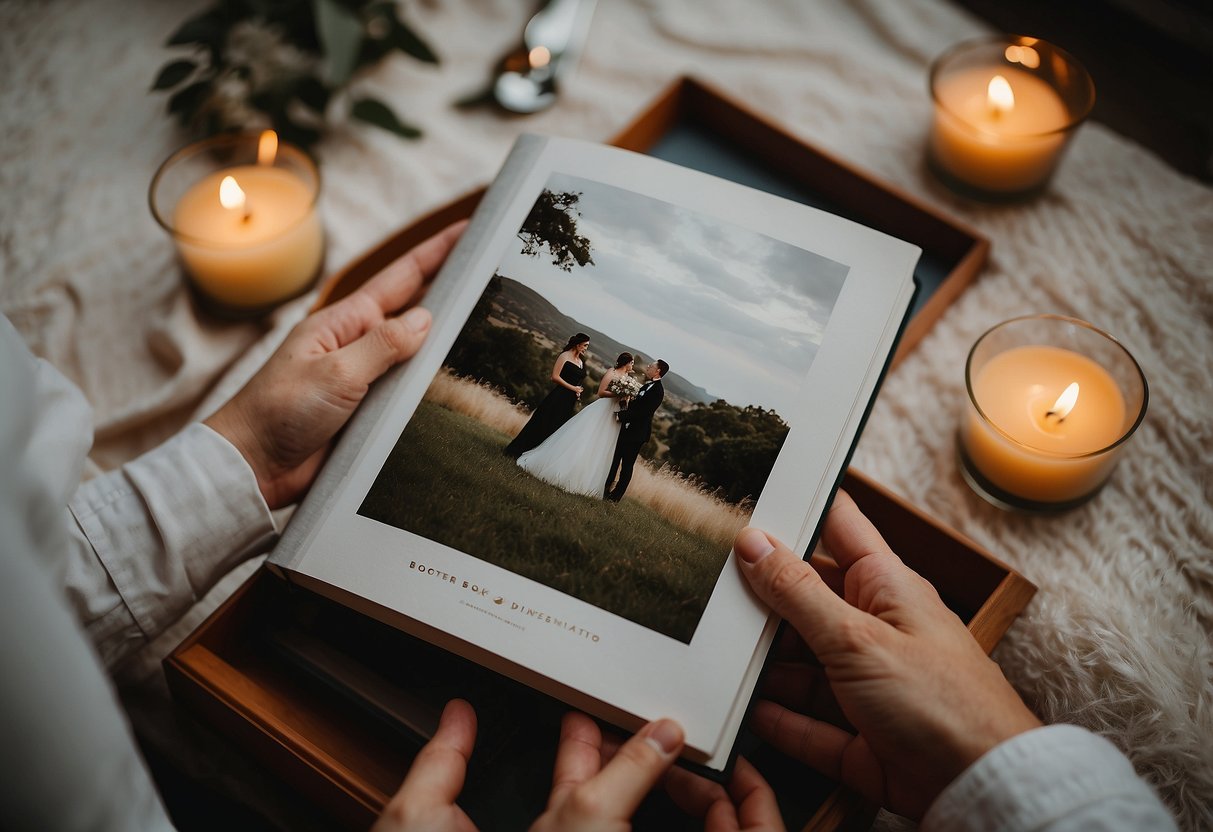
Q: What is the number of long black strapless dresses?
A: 1